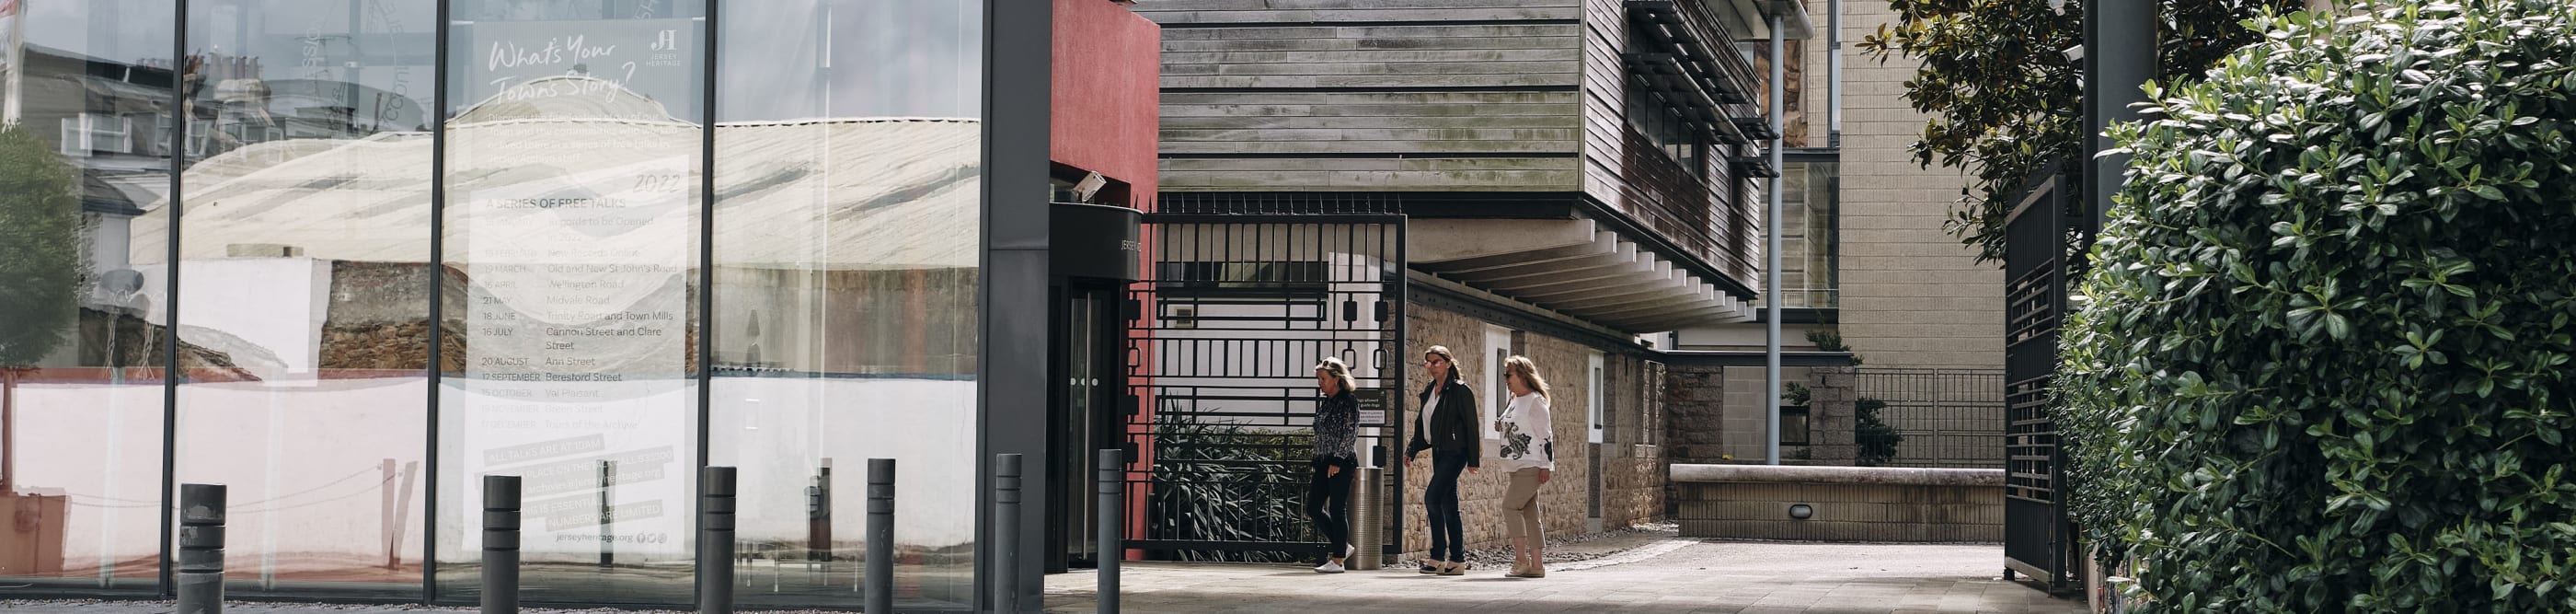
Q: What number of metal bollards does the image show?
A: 6